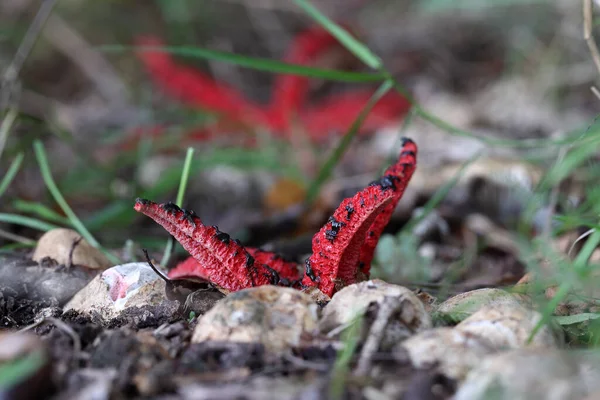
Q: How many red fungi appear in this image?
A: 2